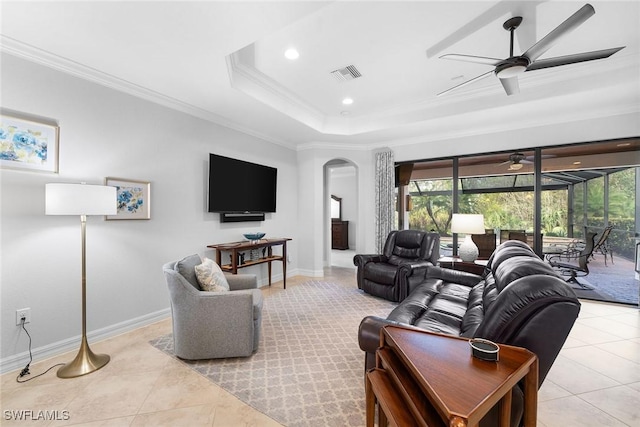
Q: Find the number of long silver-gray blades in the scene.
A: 5